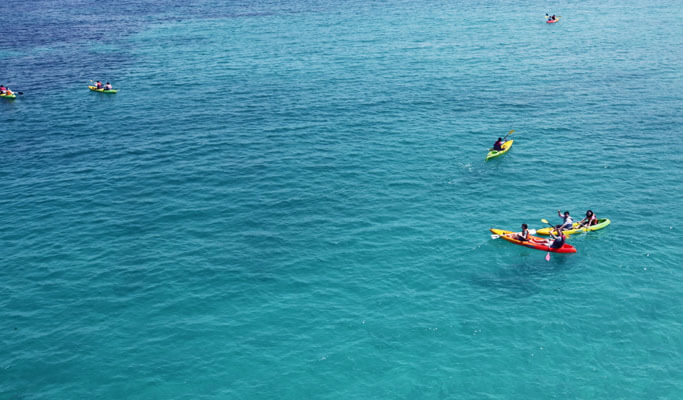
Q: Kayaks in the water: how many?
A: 6